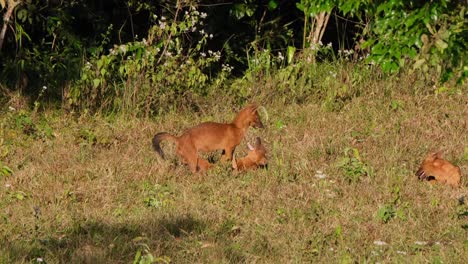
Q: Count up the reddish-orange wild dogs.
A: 3